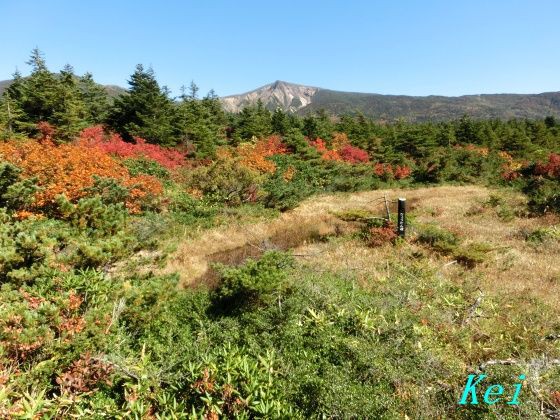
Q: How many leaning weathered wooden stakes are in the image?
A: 1